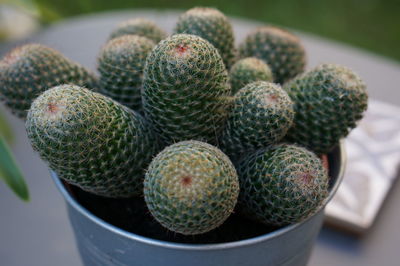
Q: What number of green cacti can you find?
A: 12